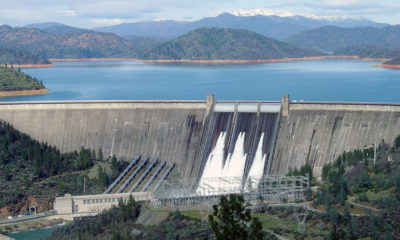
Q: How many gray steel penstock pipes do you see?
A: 5